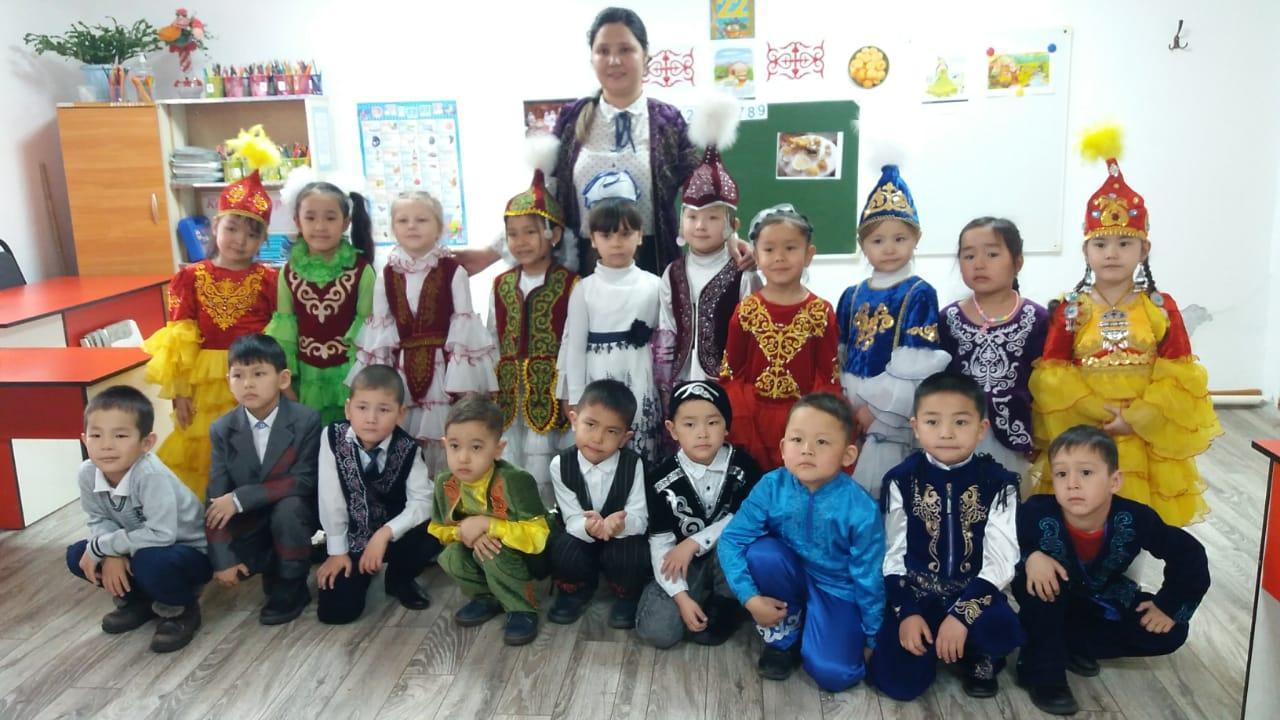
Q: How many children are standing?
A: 10